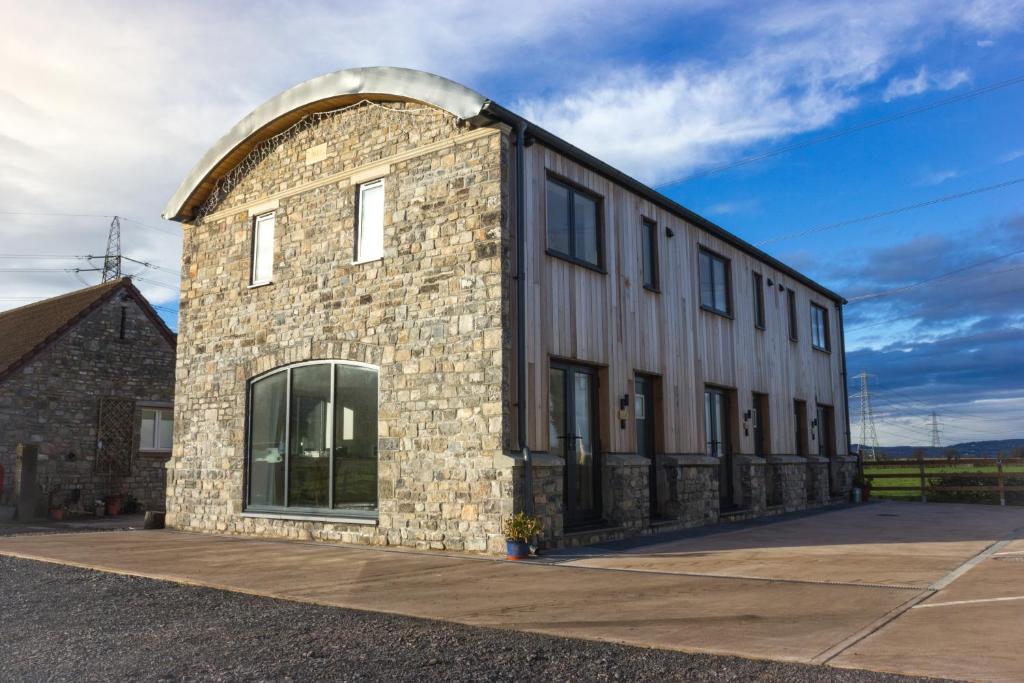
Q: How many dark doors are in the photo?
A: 6